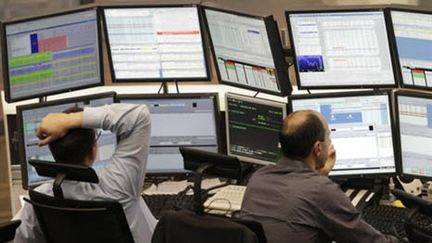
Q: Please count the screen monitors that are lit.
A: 10